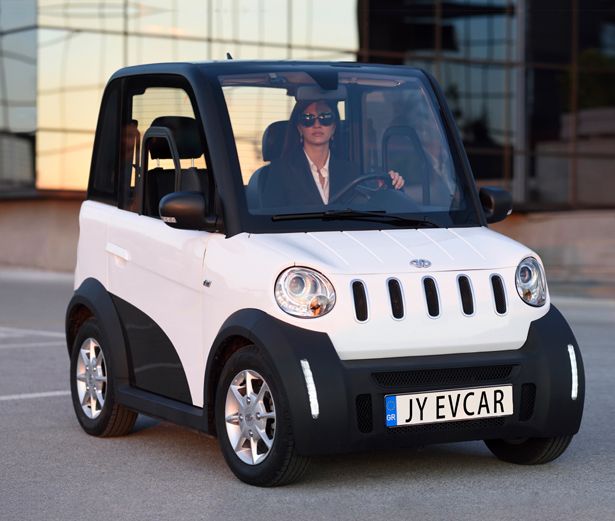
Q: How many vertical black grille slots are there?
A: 5